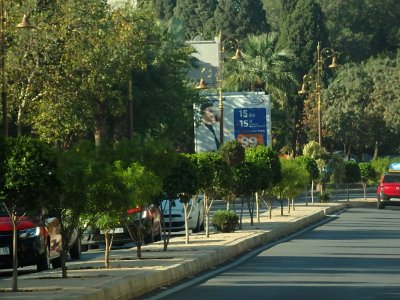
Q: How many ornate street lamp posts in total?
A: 3